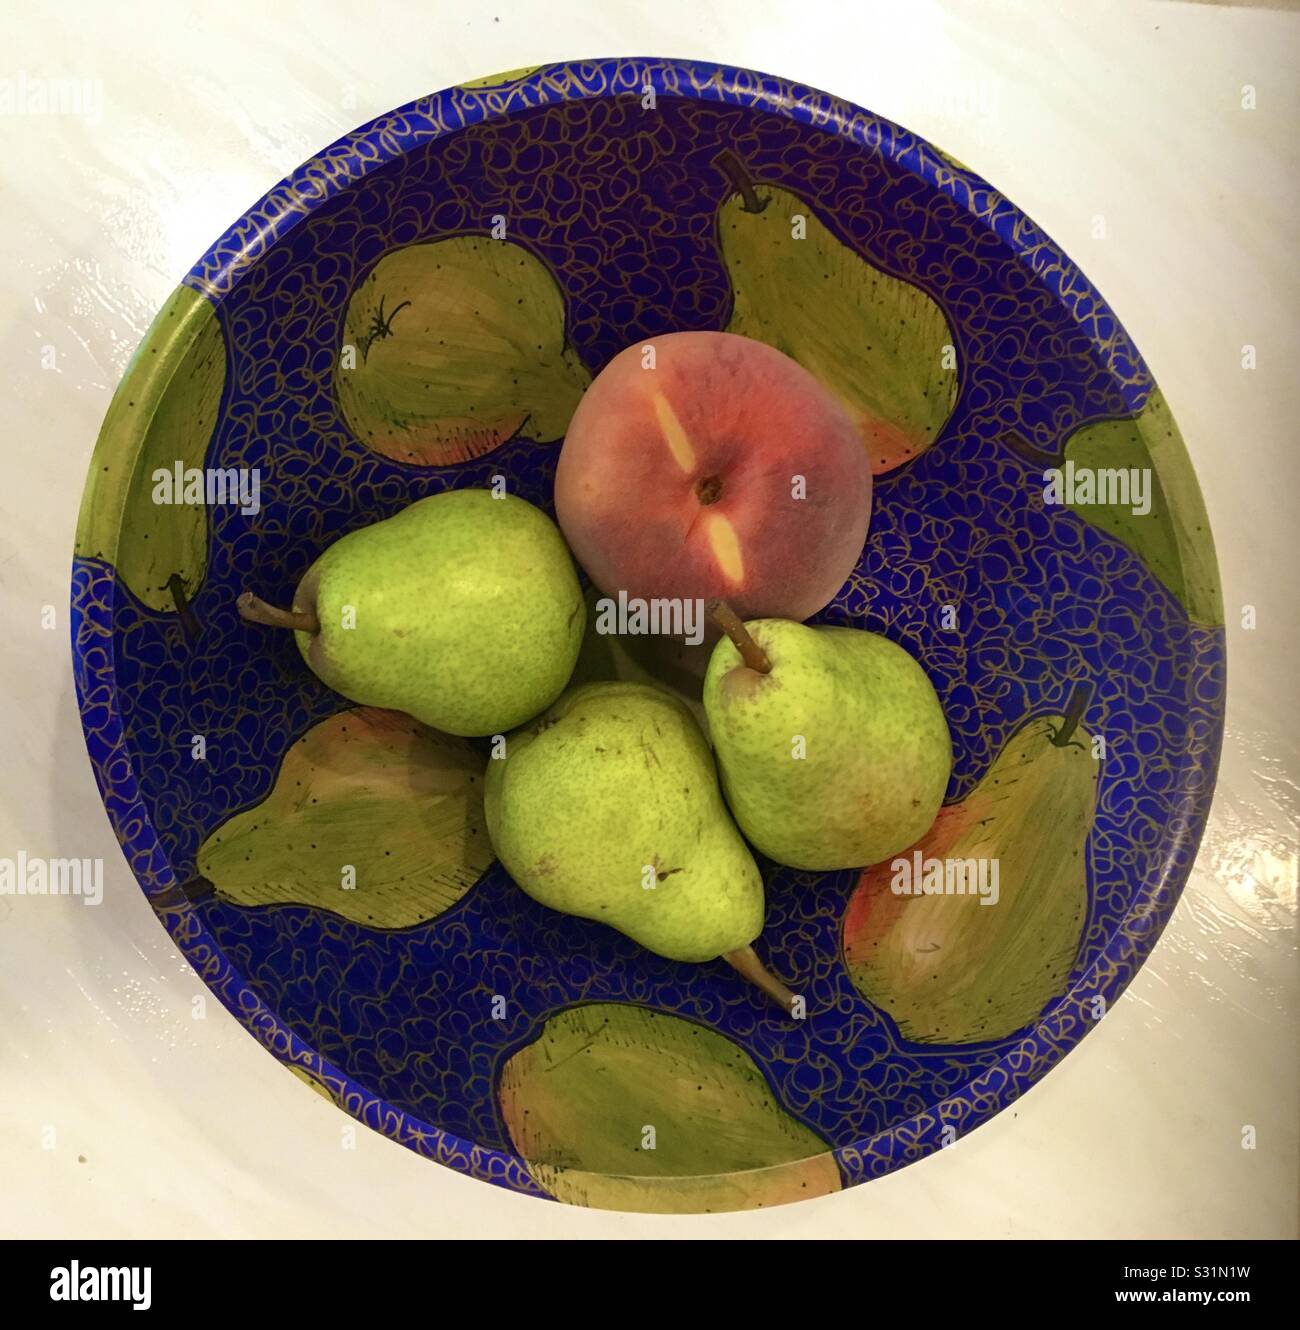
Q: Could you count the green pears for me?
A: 3